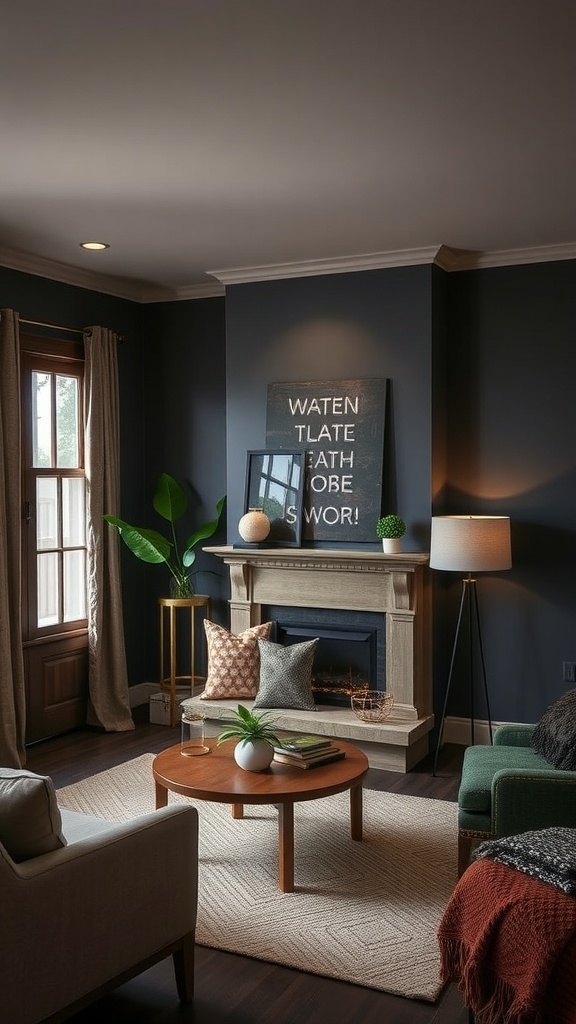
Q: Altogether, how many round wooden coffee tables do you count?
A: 1